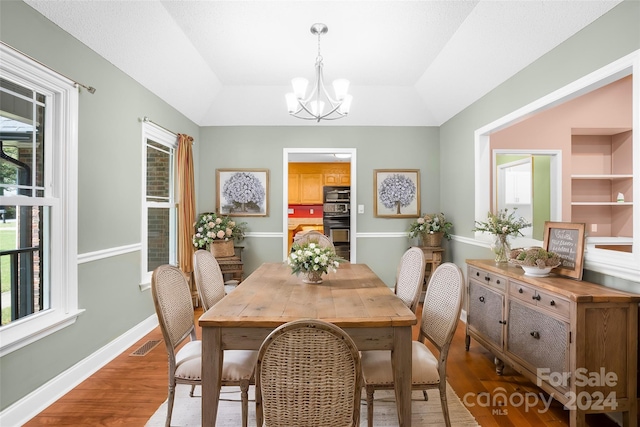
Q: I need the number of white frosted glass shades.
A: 5